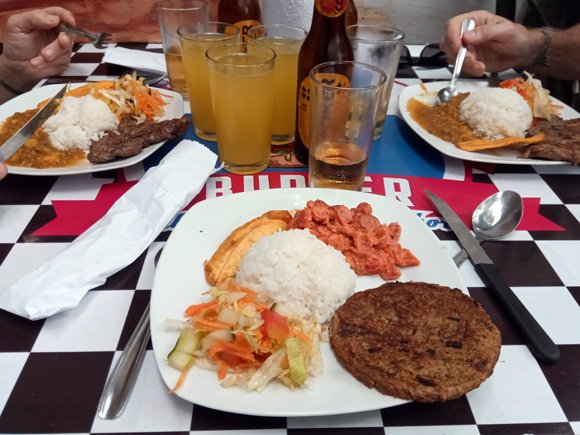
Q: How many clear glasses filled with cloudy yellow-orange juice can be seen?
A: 3